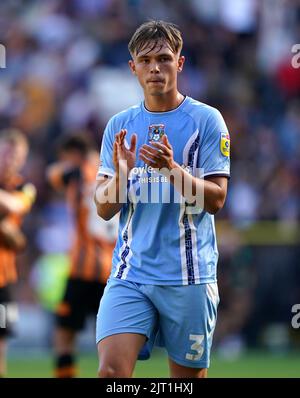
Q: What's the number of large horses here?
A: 0